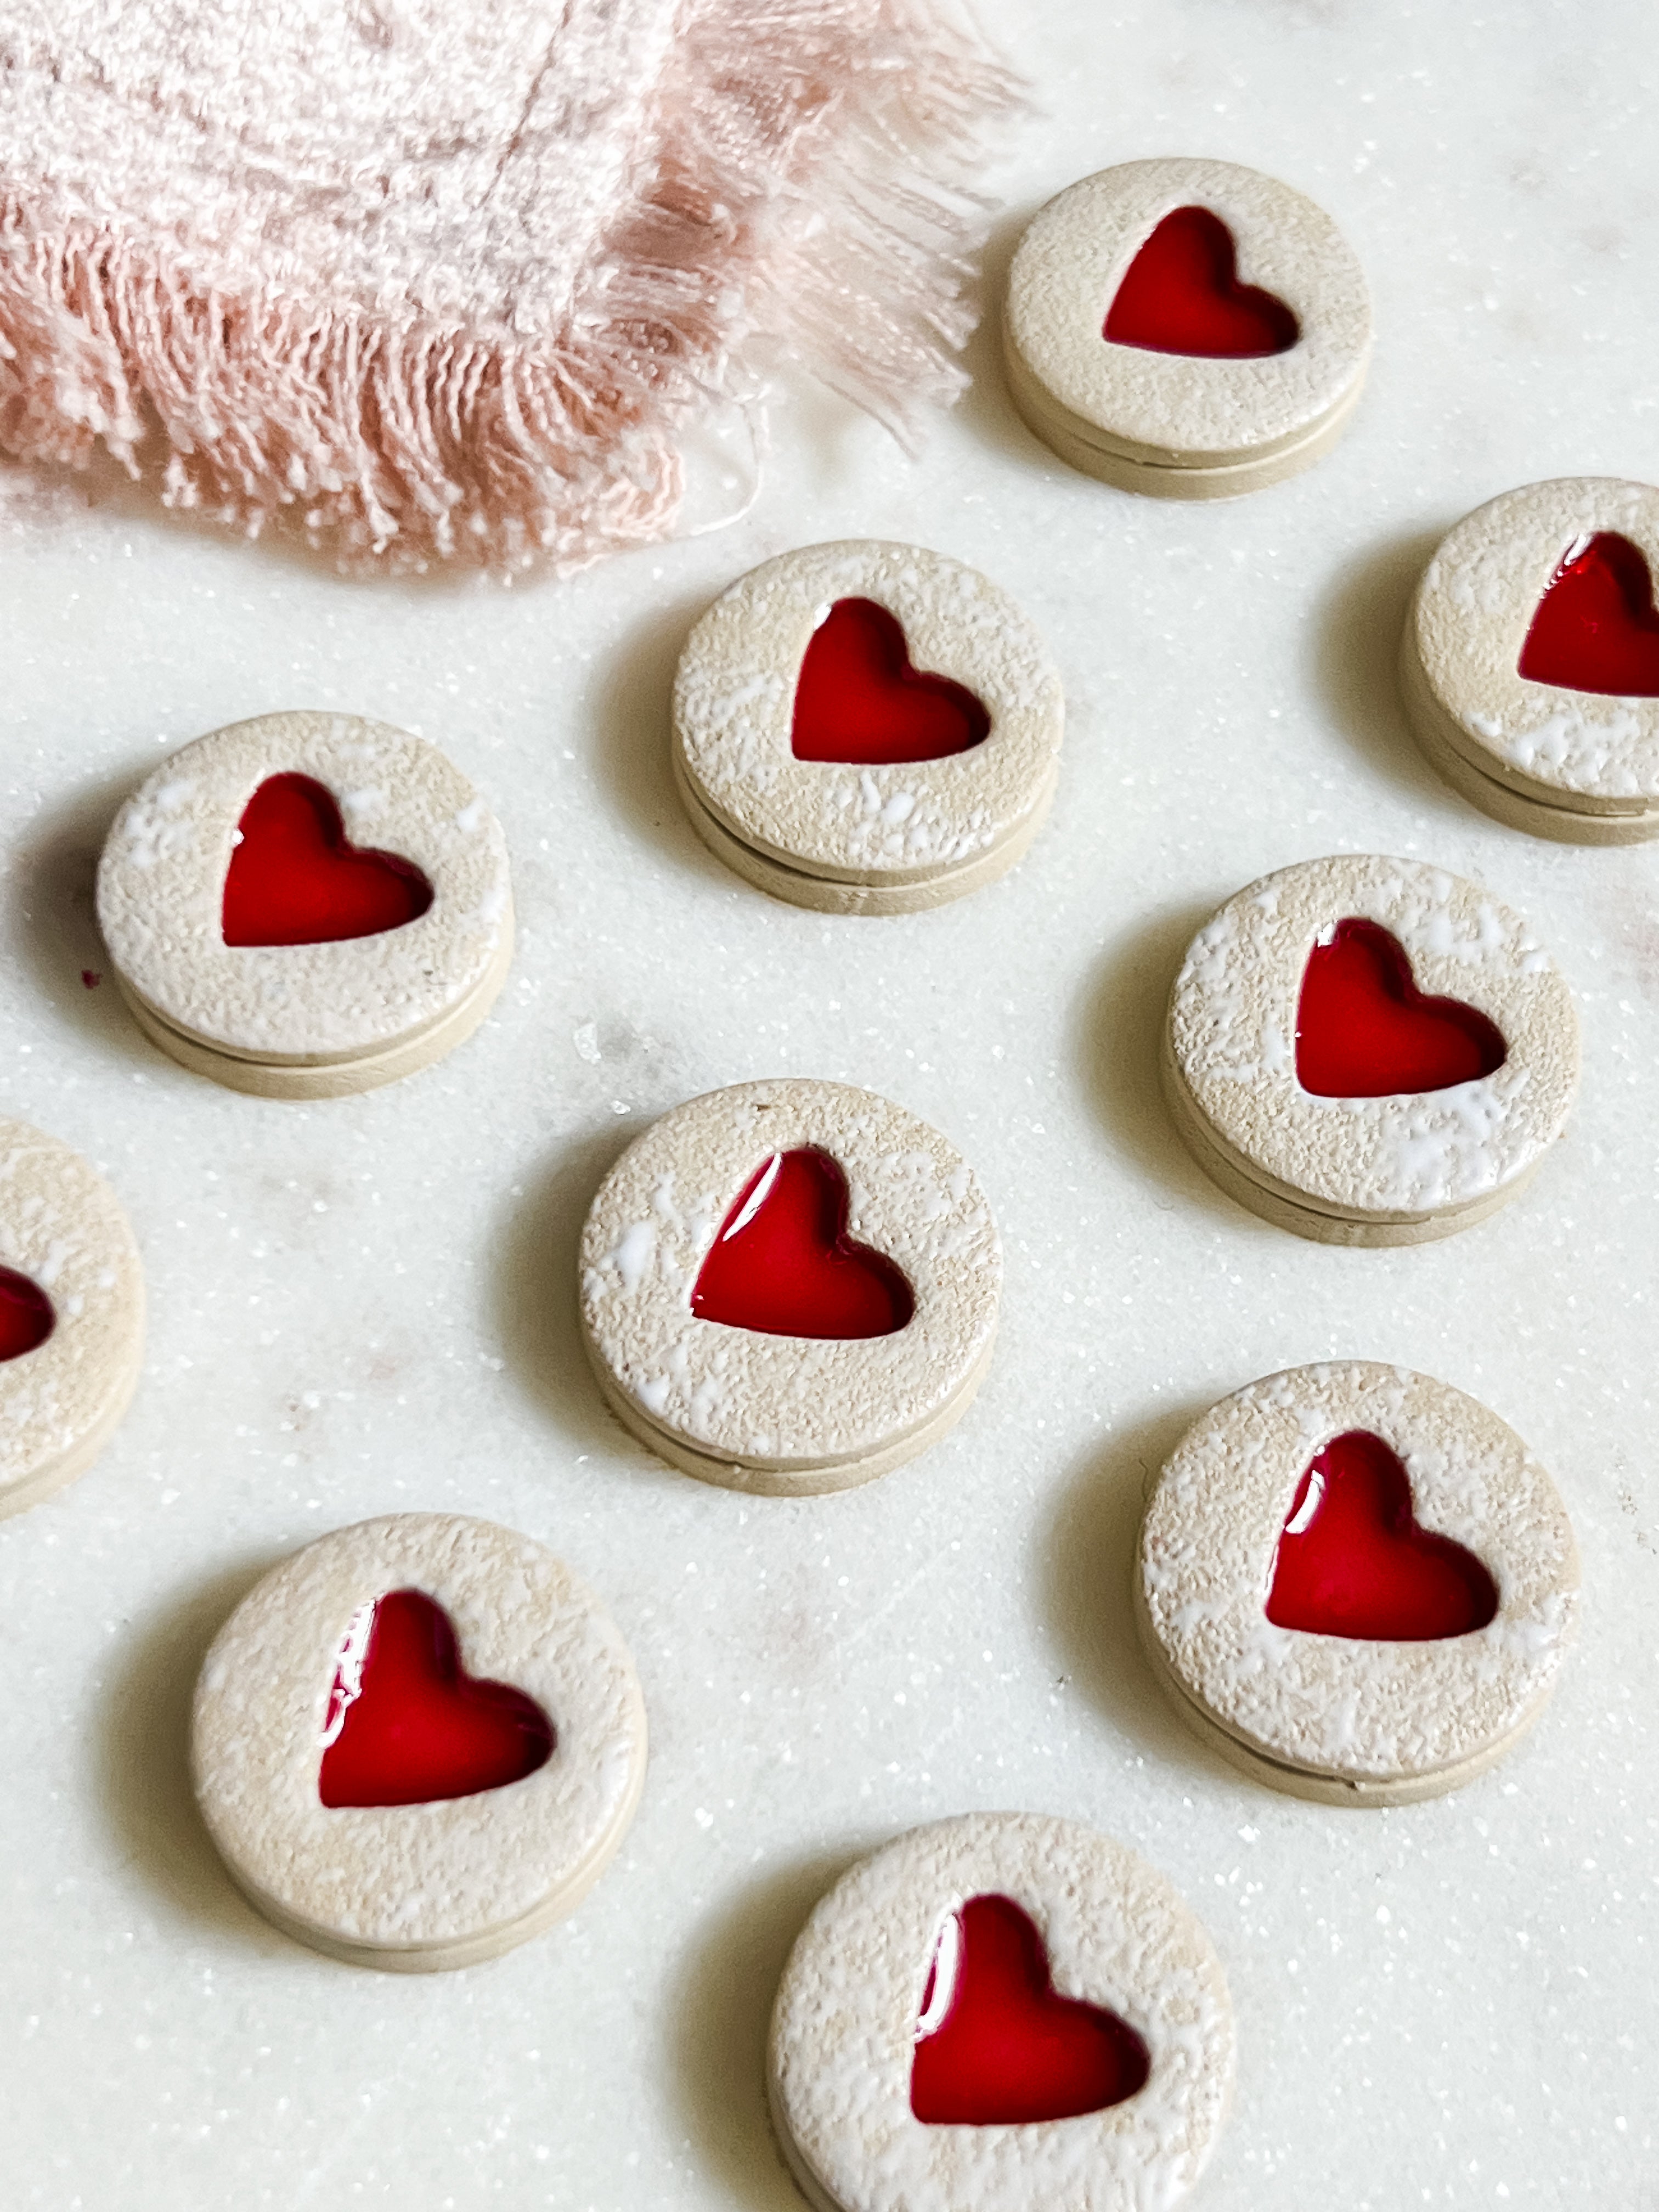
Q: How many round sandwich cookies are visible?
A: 10